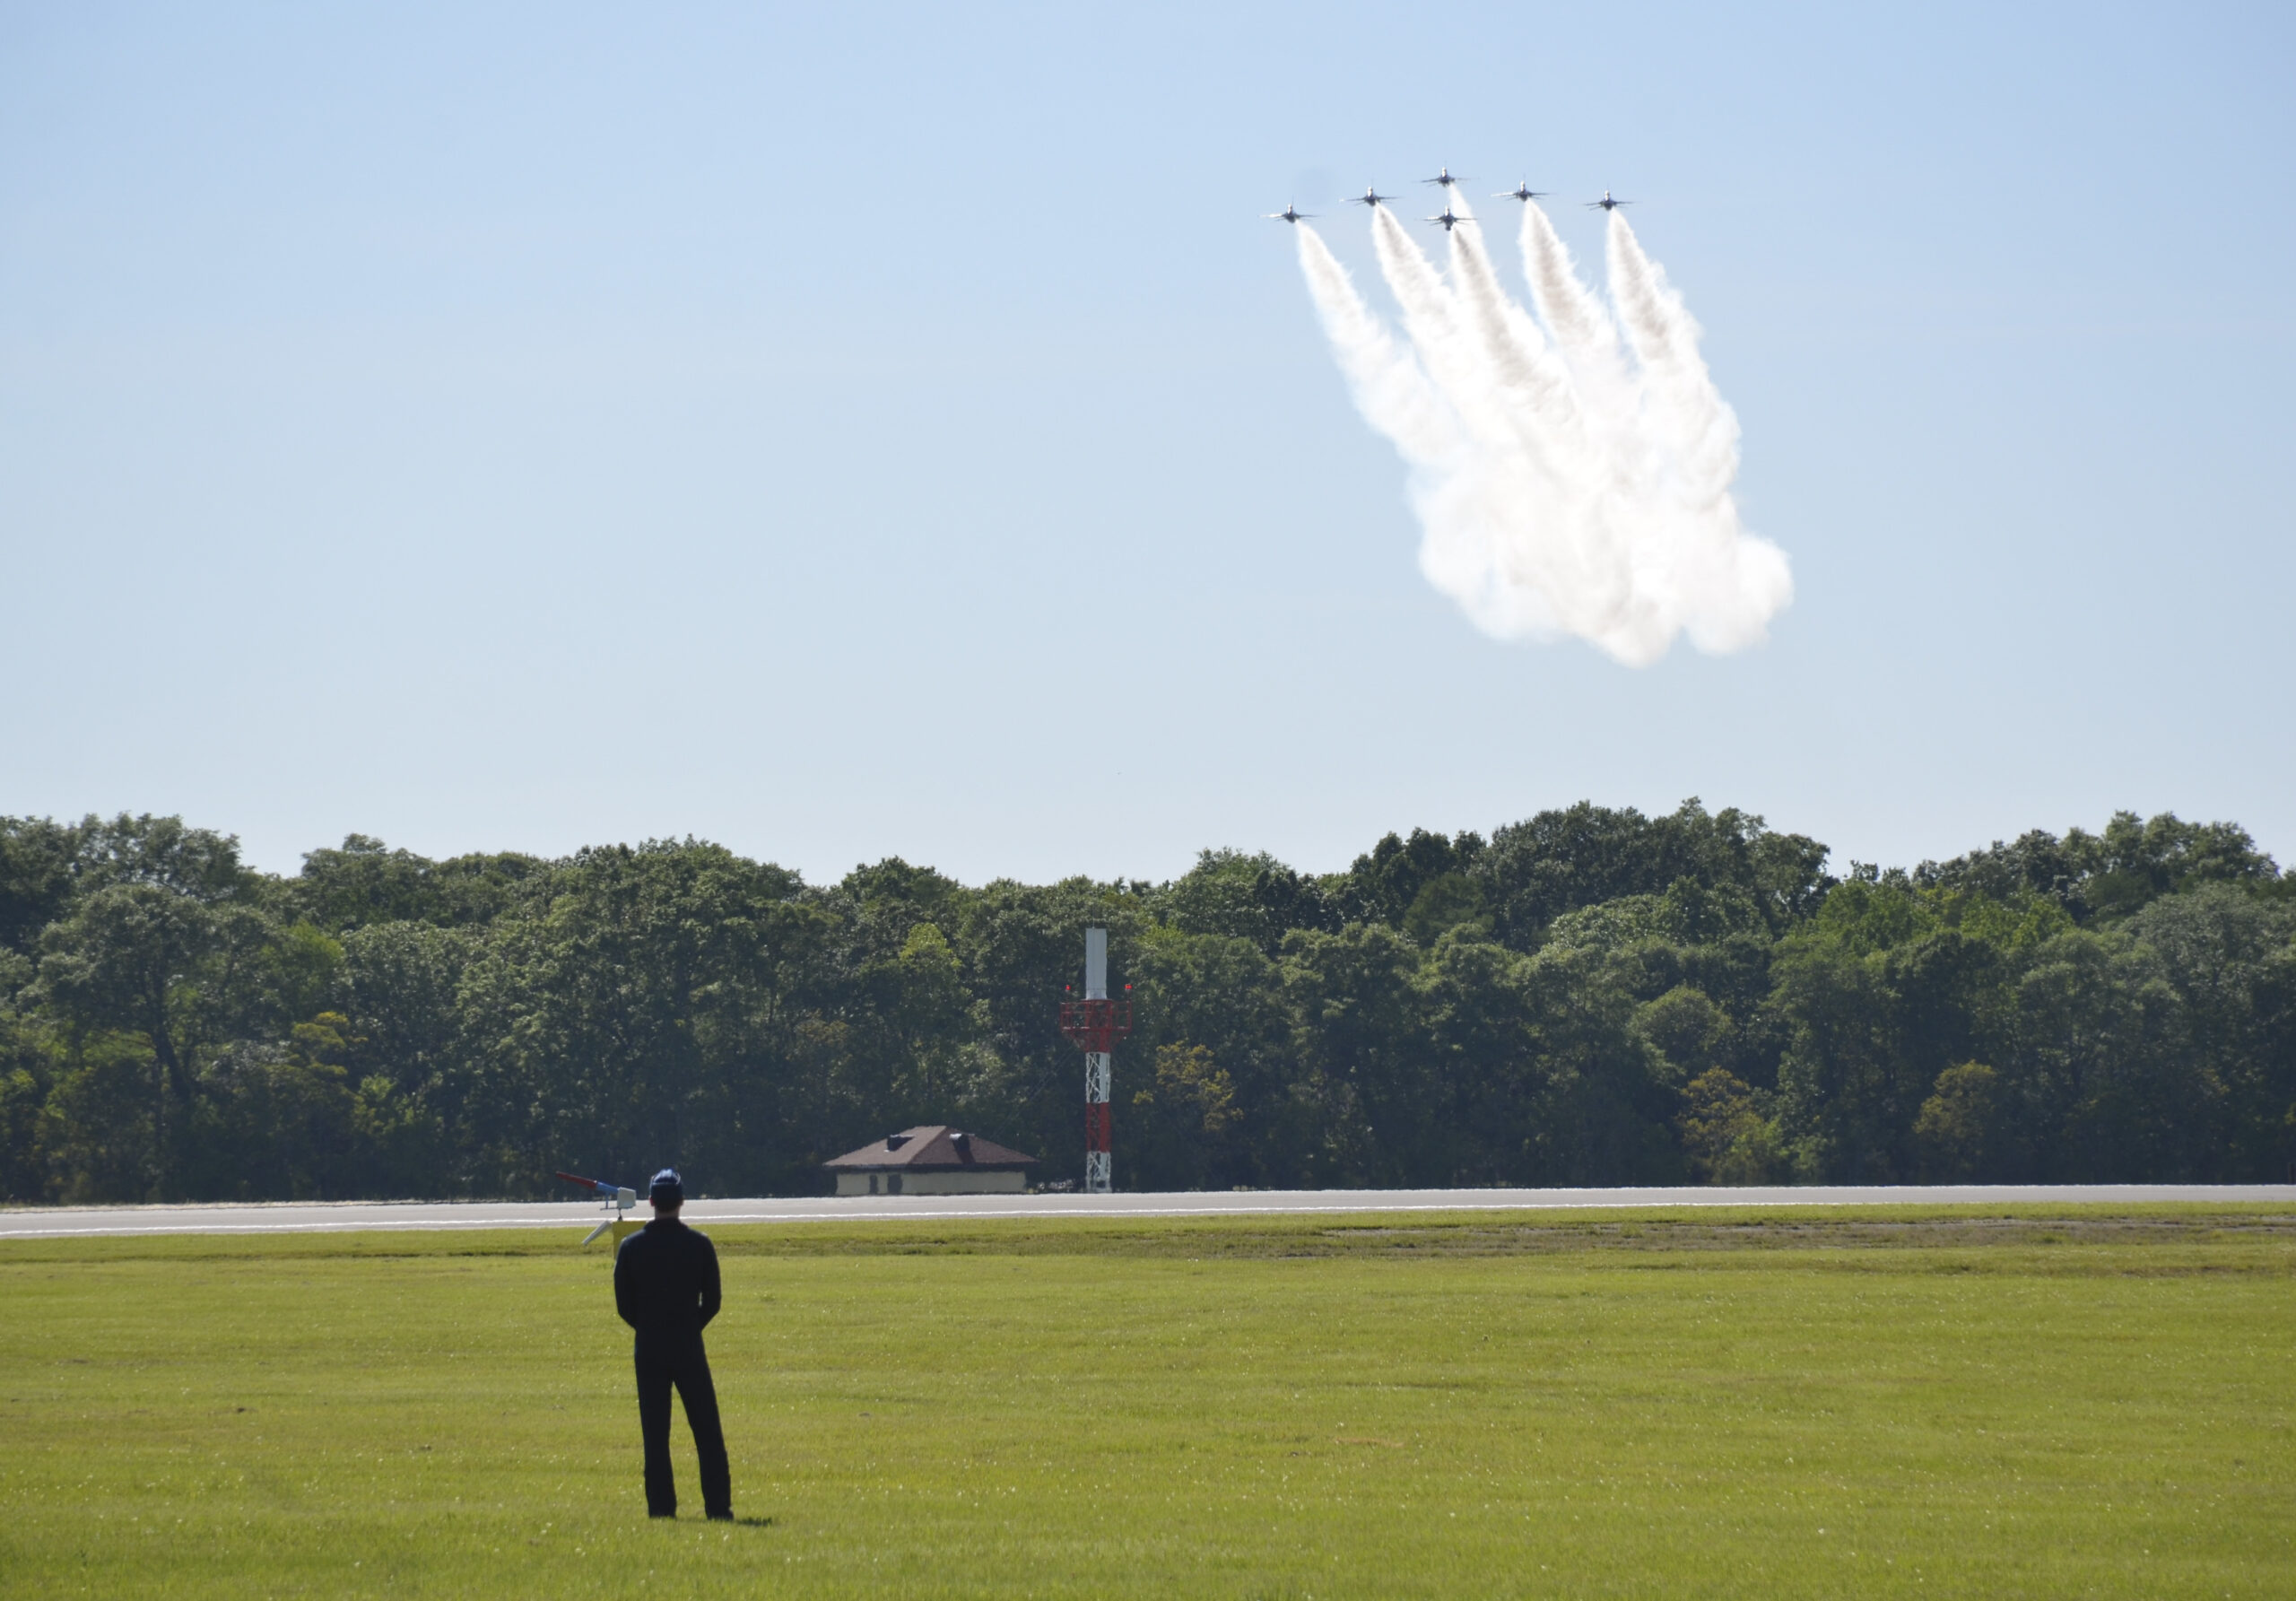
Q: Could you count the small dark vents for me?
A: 2